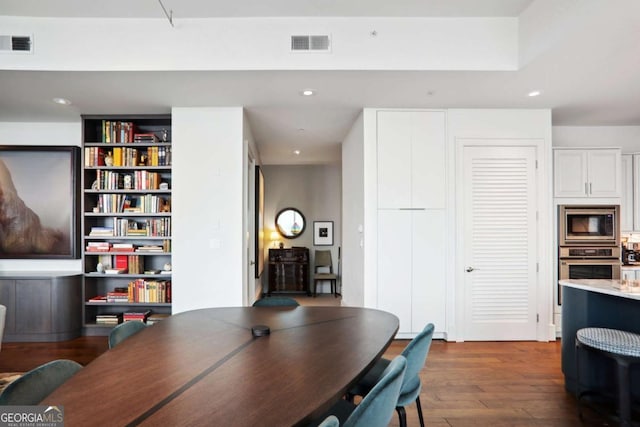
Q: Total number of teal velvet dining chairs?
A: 6